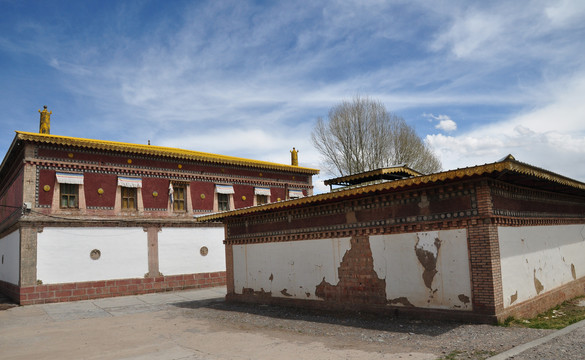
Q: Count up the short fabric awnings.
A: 5